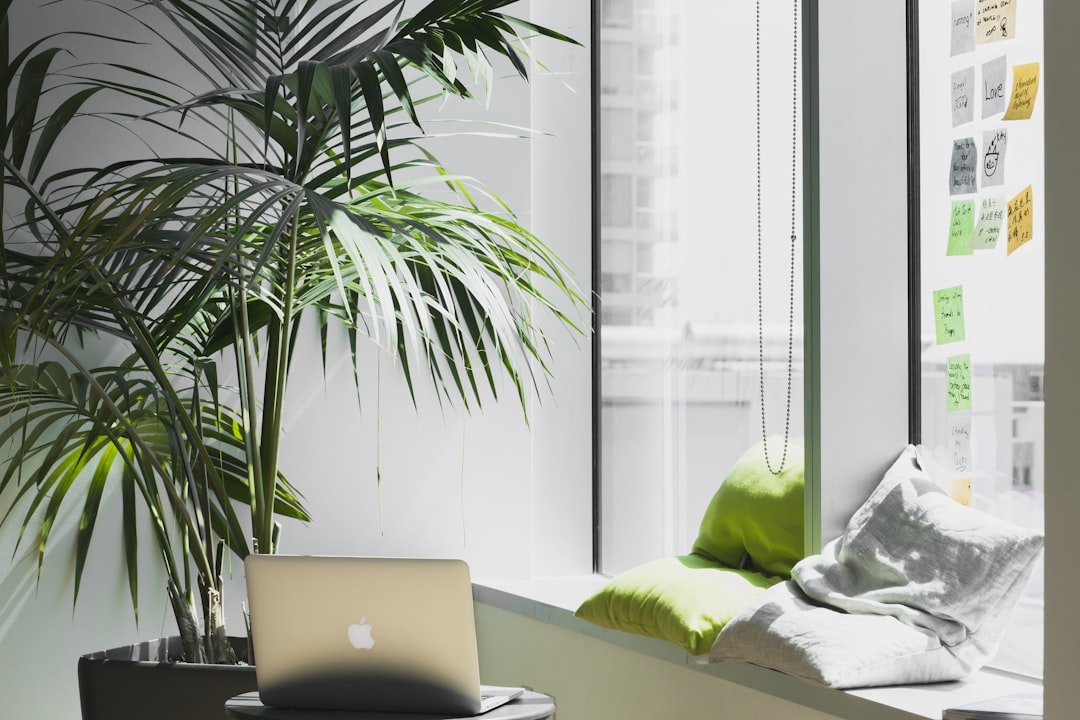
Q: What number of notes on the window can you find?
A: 14